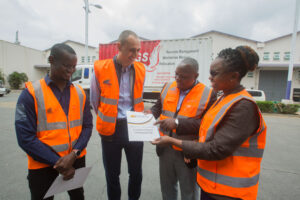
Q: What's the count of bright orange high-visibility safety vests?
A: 4